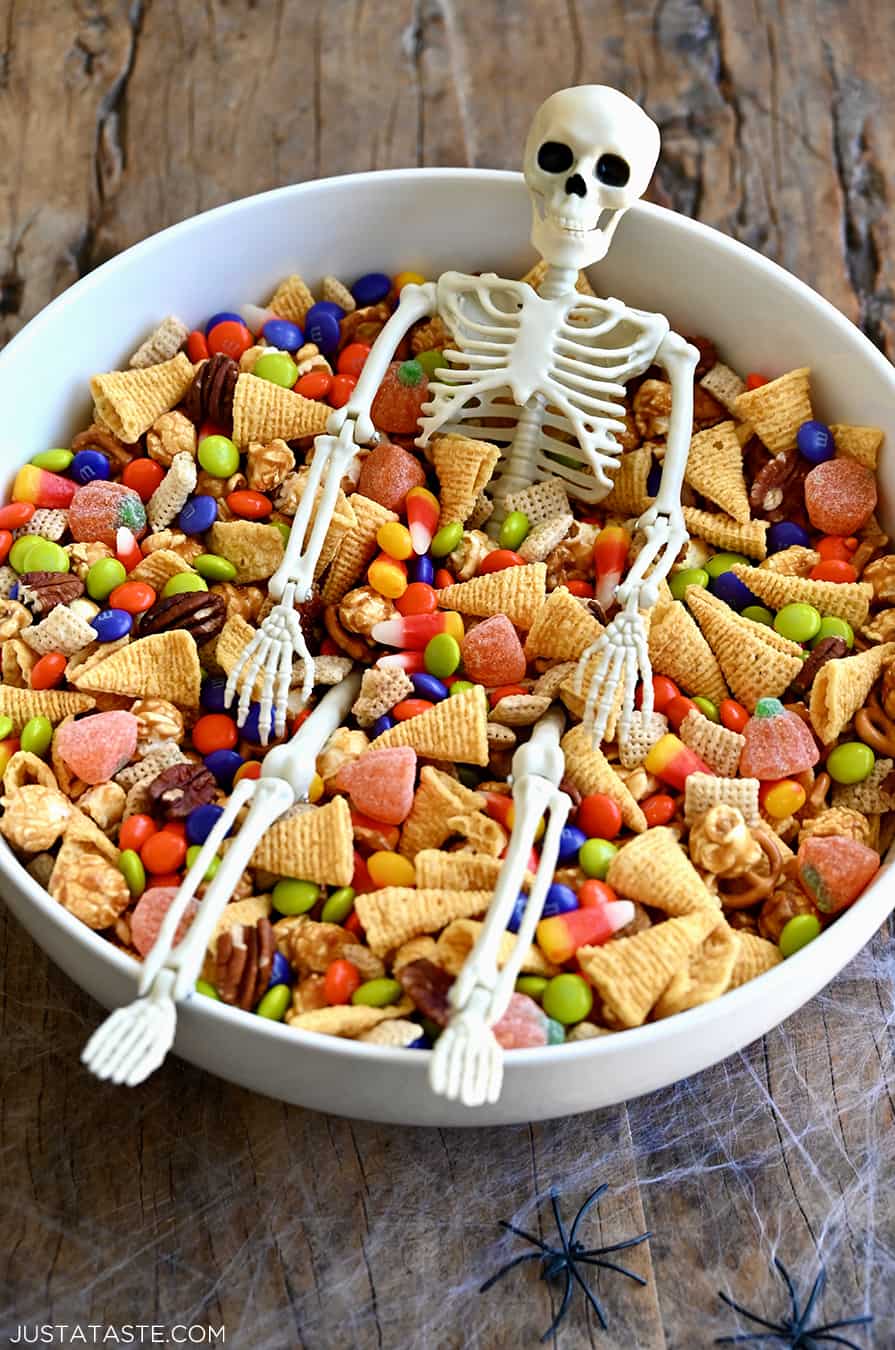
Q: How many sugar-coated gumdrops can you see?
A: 11